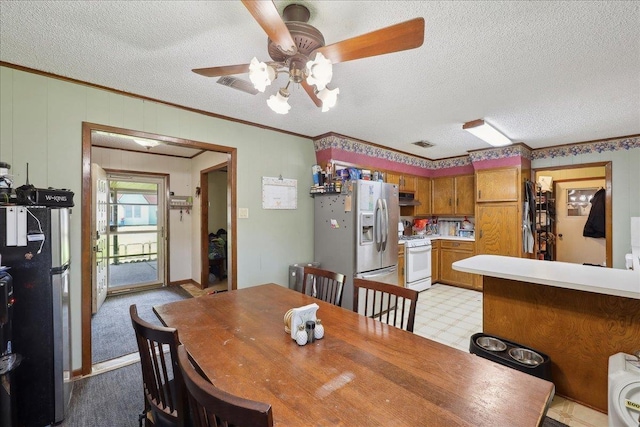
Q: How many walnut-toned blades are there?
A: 4